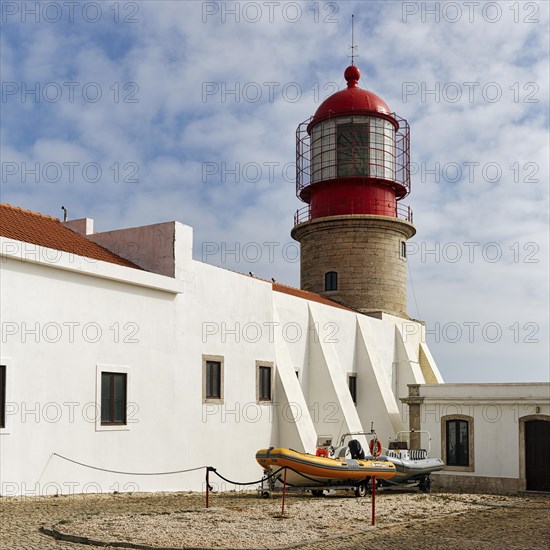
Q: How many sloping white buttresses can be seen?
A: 5